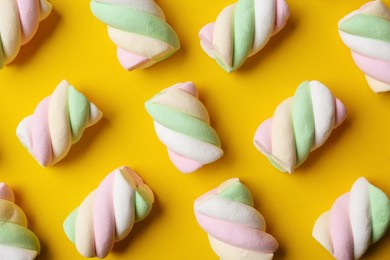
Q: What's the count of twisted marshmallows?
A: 11